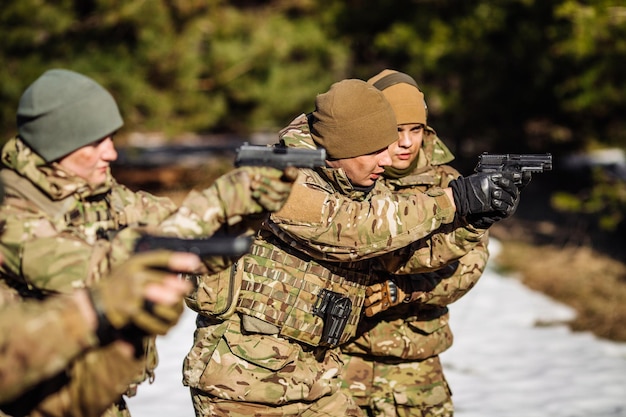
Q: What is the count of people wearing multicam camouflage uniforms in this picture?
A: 4